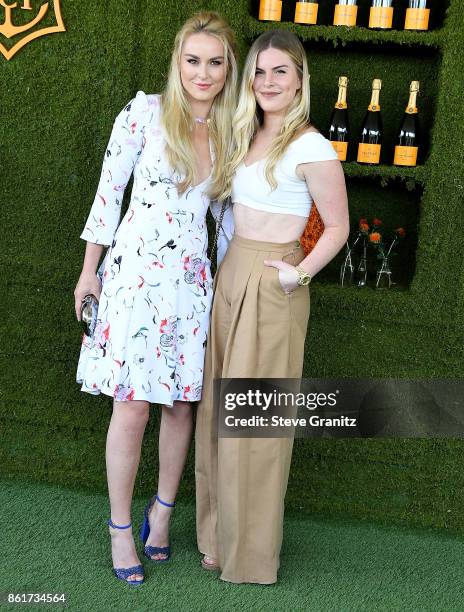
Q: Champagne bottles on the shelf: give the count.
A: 8